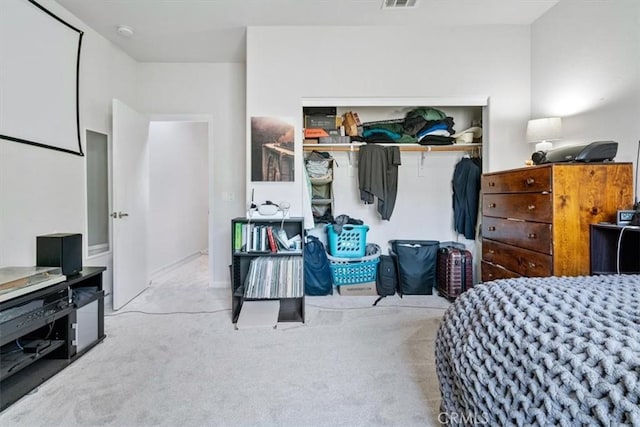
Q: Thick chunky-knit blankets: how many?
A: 1